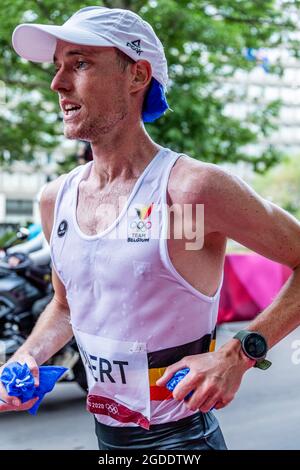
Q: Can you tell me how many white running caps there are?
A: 1